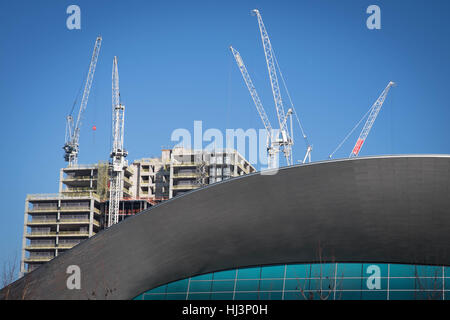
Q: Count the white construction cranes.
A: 5